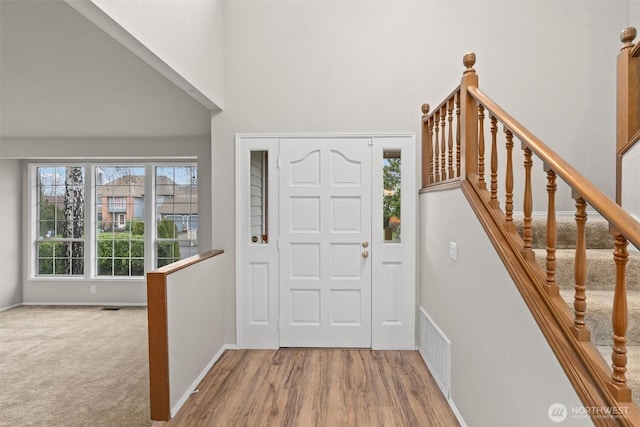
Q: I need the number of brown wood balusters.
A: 12